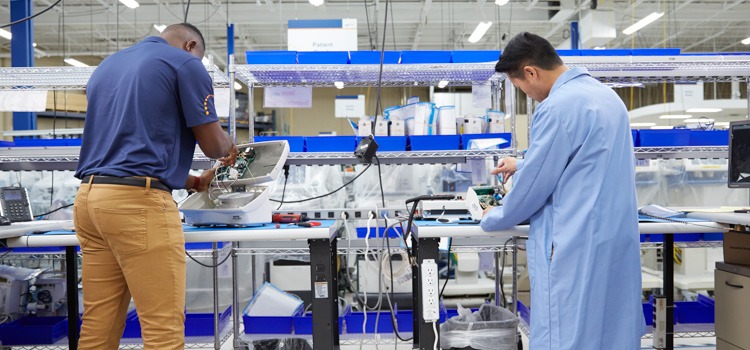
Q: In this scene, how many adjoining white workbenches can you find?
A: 2